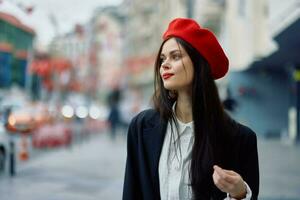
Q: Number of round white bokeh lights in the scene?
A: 3